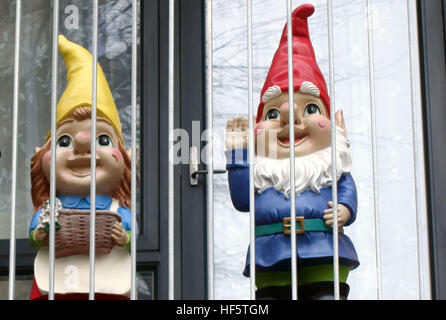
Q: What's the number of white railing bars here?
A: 11